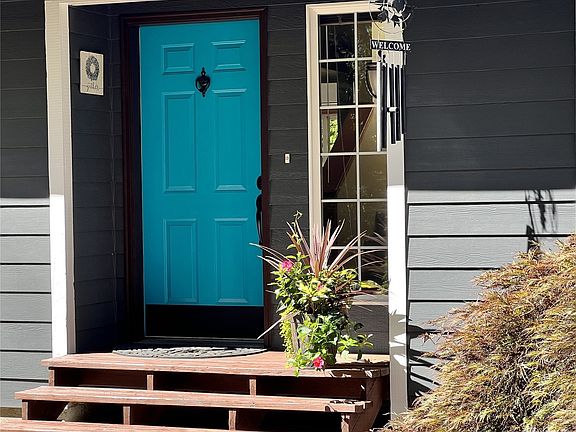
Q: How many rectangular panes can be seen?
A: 12